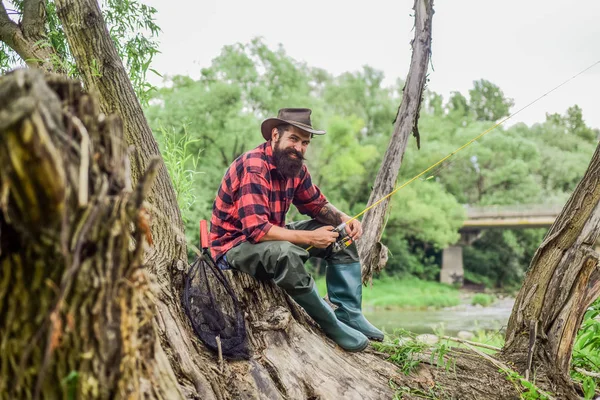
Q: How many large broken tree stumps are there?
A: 1